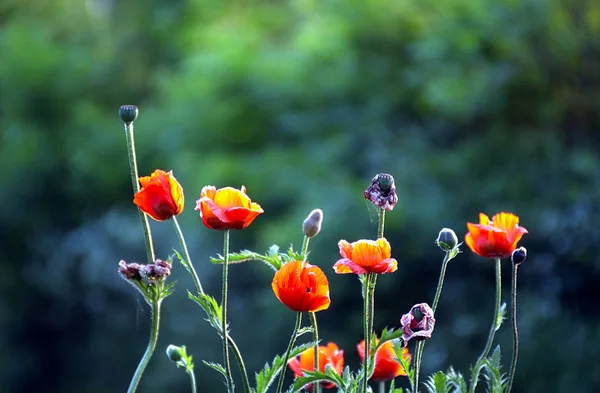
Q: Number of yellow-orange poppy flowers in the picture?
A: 7